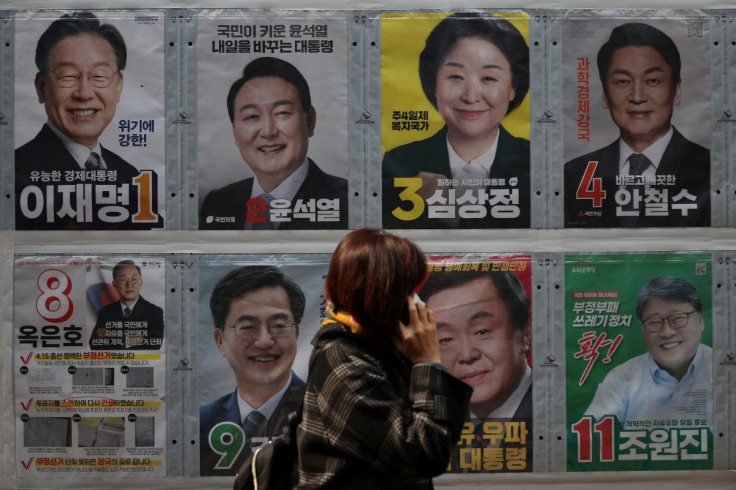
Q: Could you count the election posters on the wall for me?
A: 8